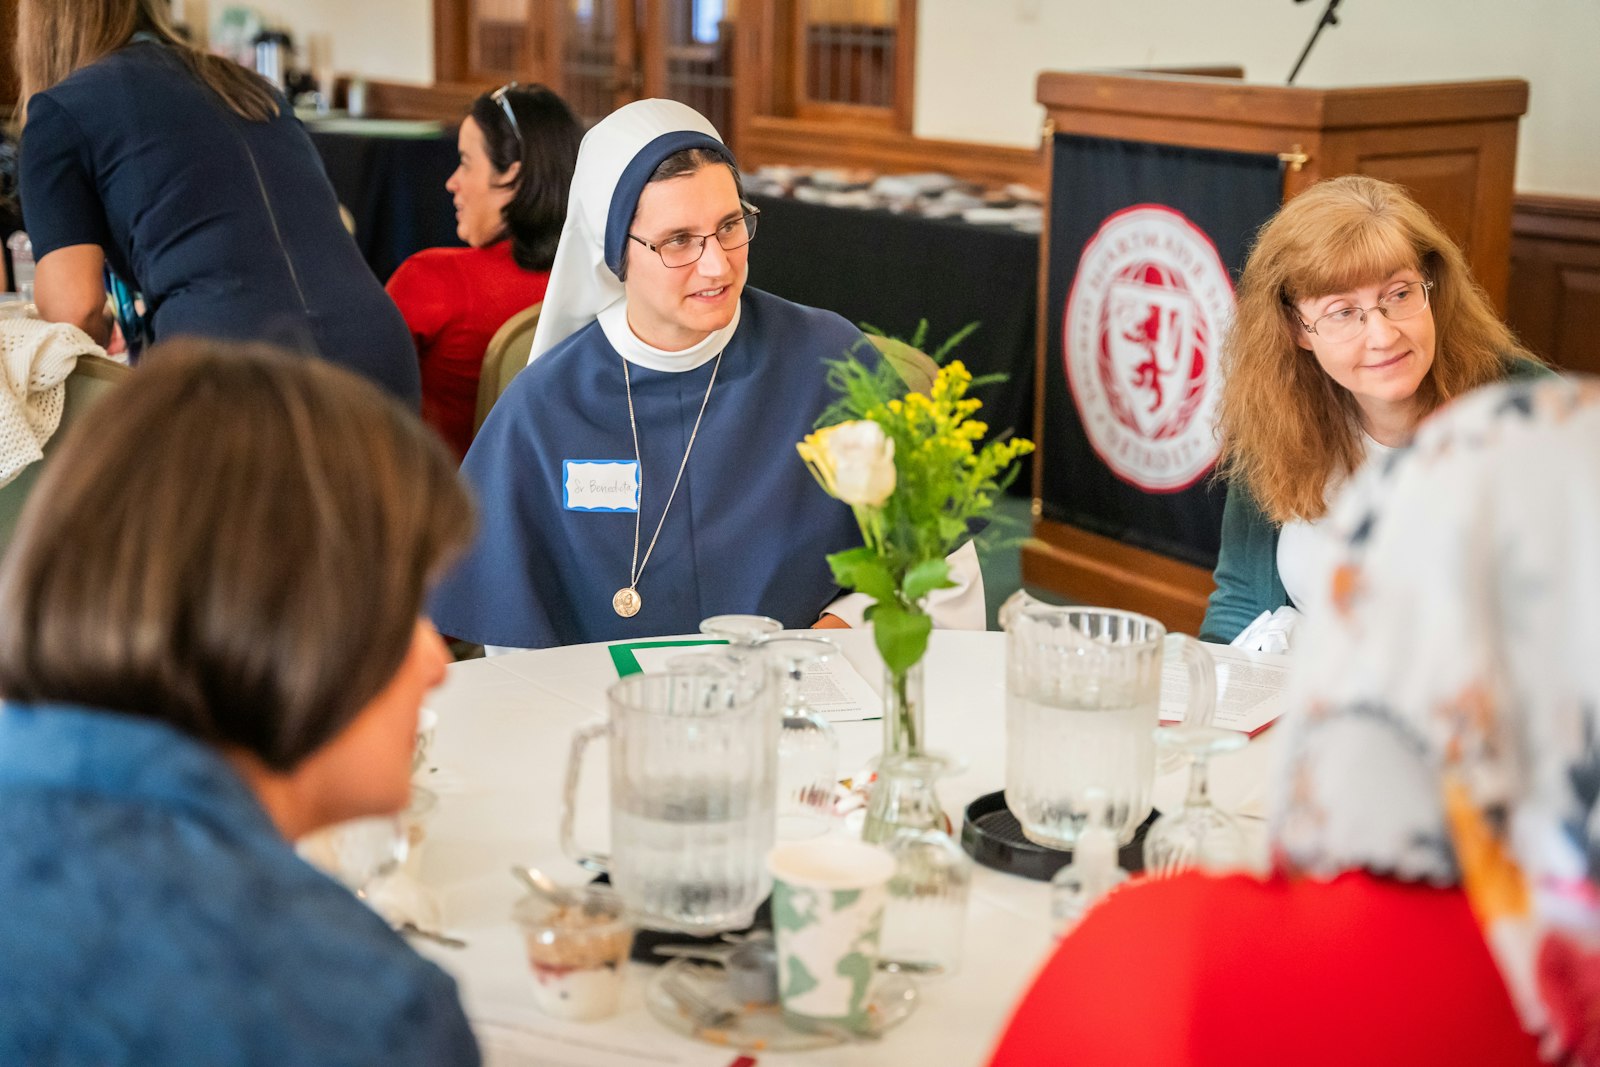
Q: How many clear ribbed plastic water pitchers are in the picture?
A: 2